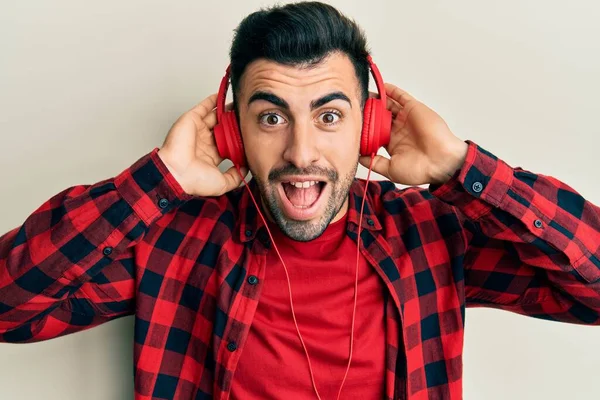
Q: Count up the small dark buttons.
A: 8